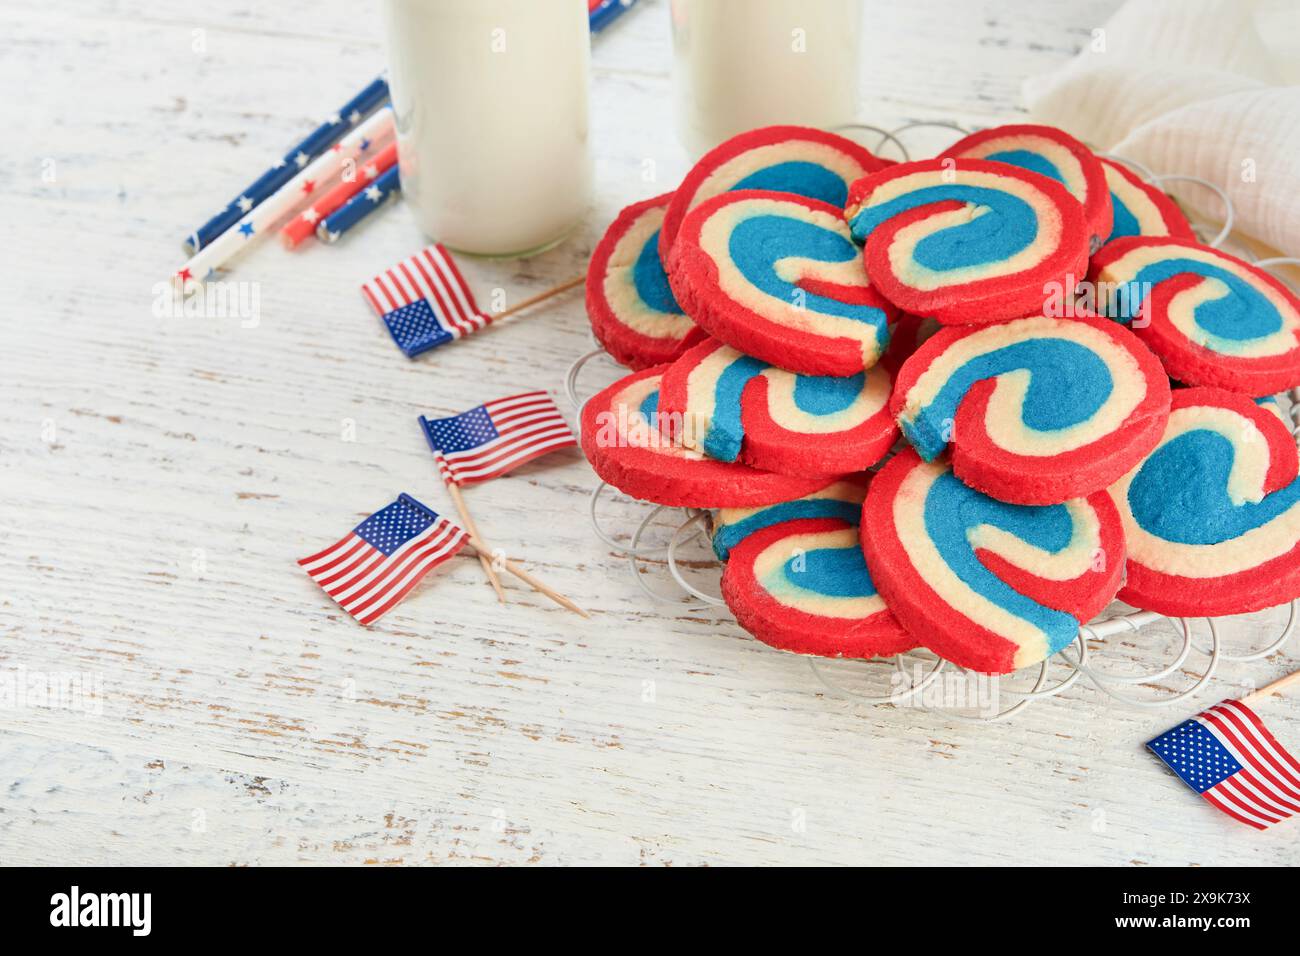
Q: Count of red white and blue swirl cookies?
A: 13